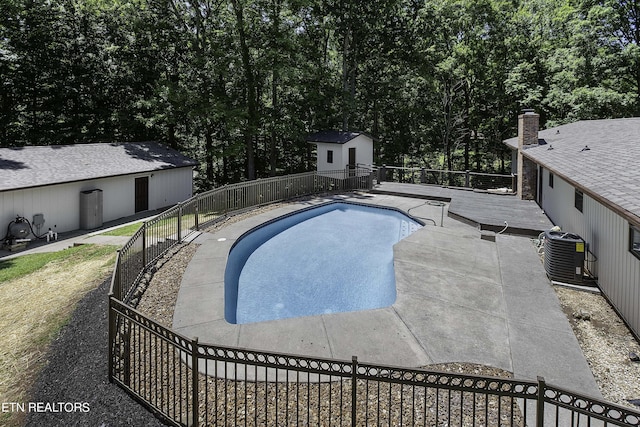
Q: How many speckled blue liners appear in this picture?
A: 1